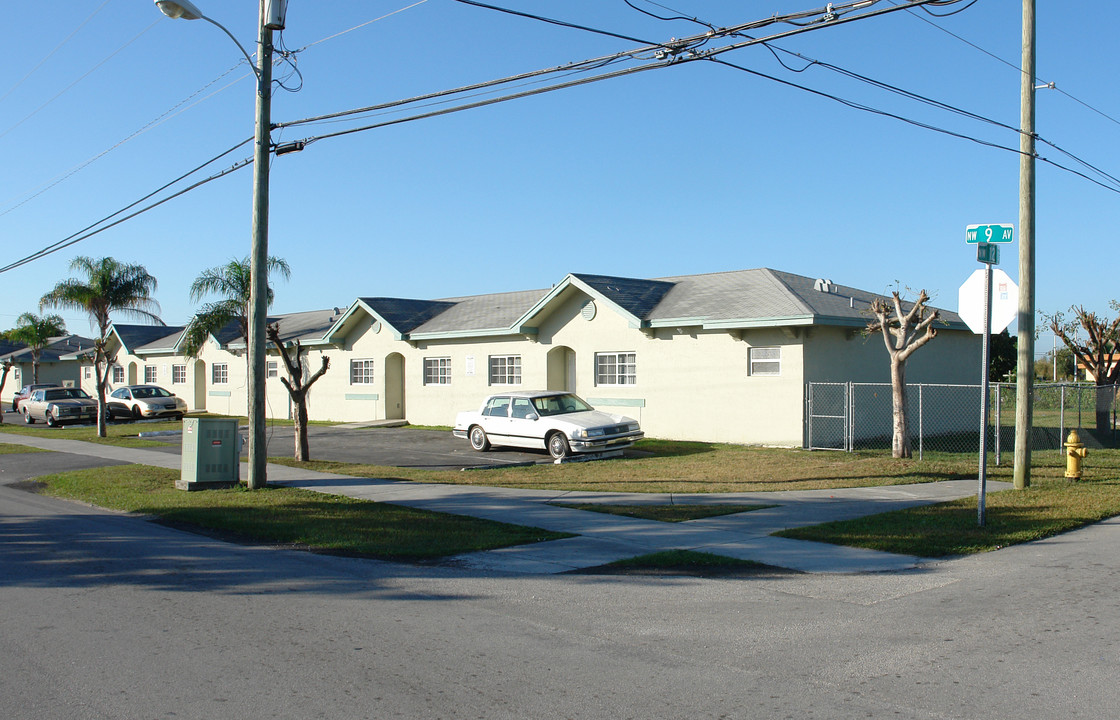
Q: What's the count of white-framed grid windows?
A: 8